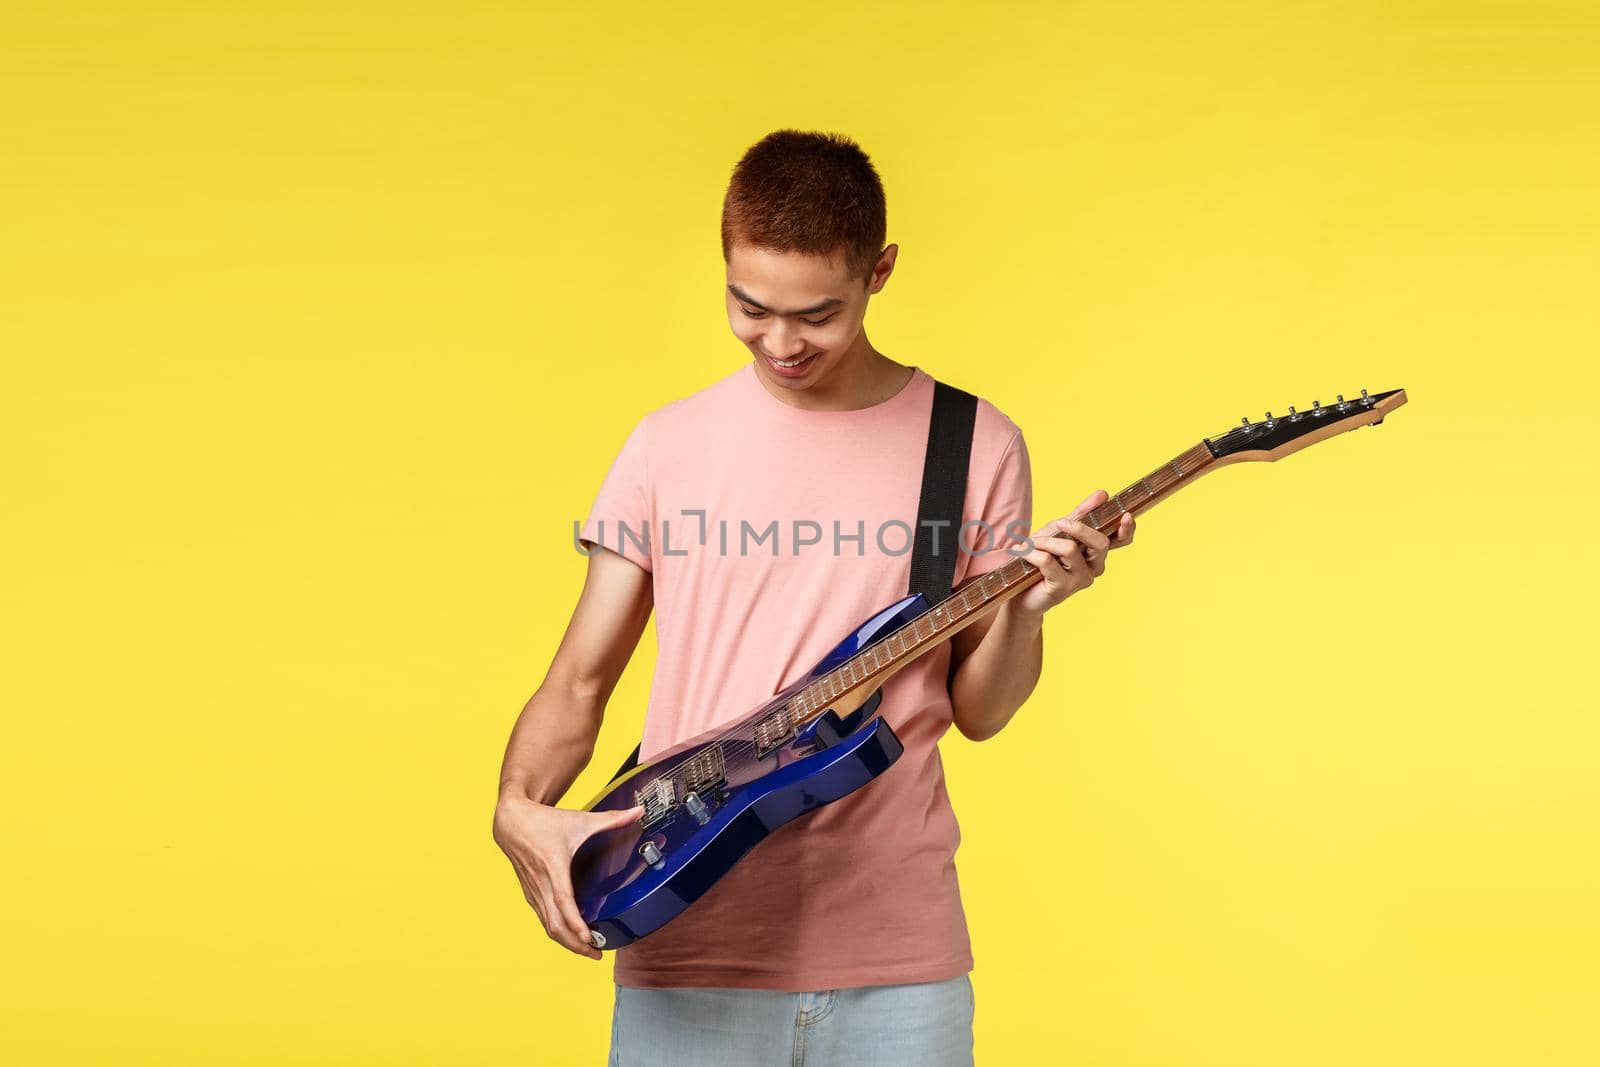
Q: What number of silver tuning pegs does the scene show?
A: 6